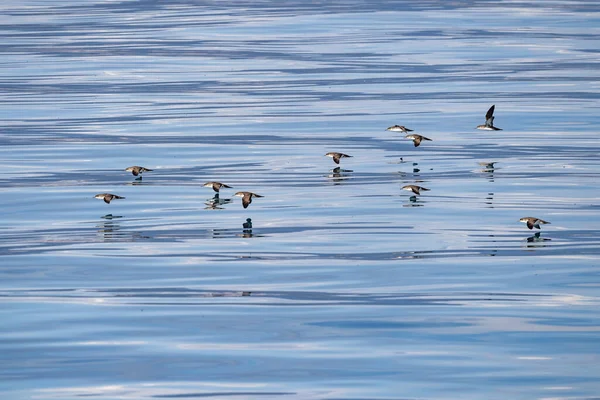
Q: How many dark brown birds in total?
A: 10